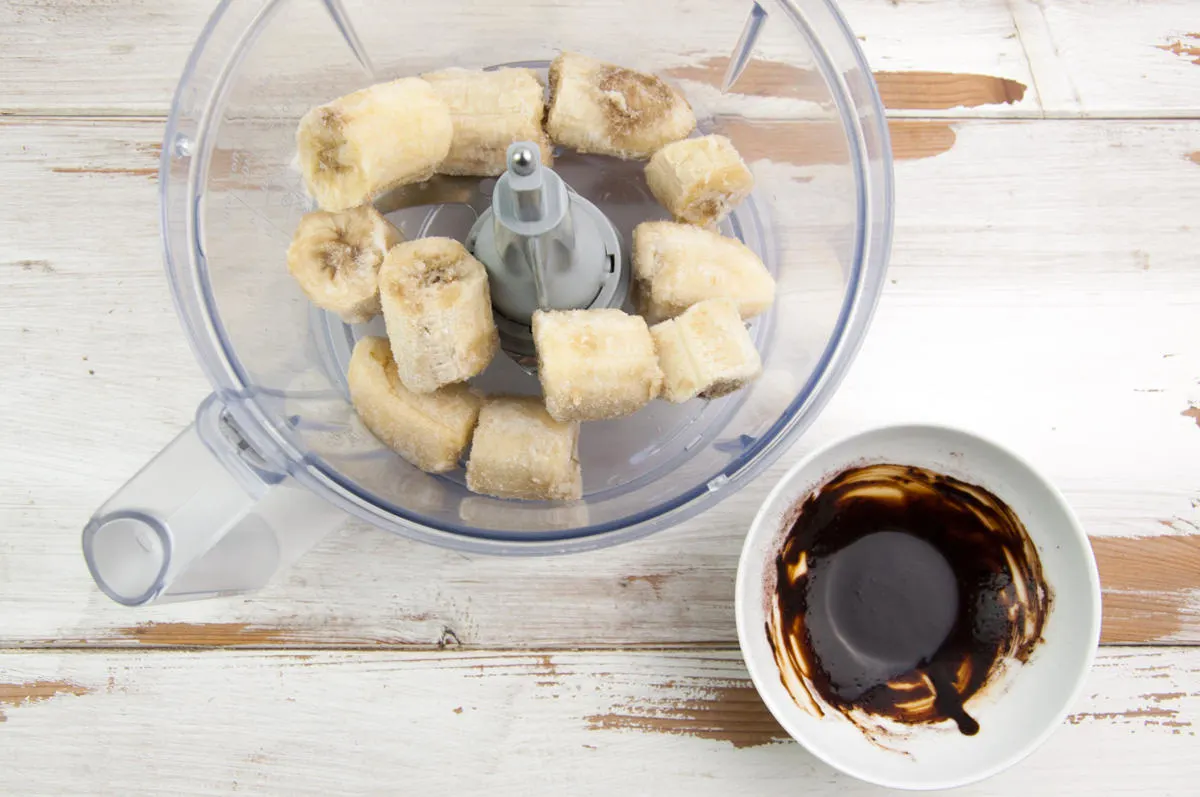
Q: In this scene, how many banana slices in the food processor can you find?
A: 11